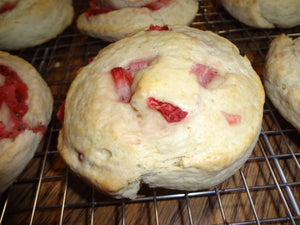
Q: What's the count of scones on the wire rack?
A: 6